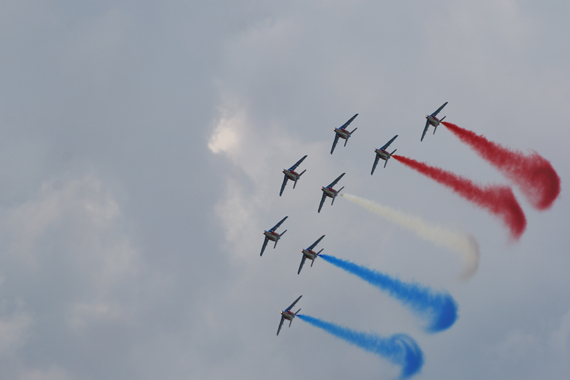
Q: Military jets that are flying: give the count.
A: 8